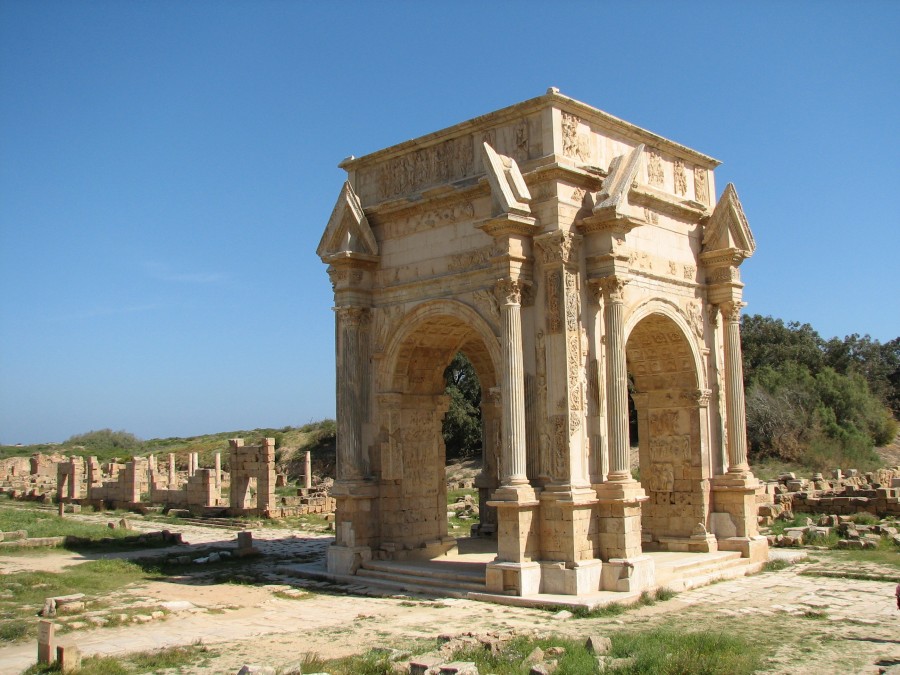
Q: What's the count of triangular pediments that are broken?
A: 2